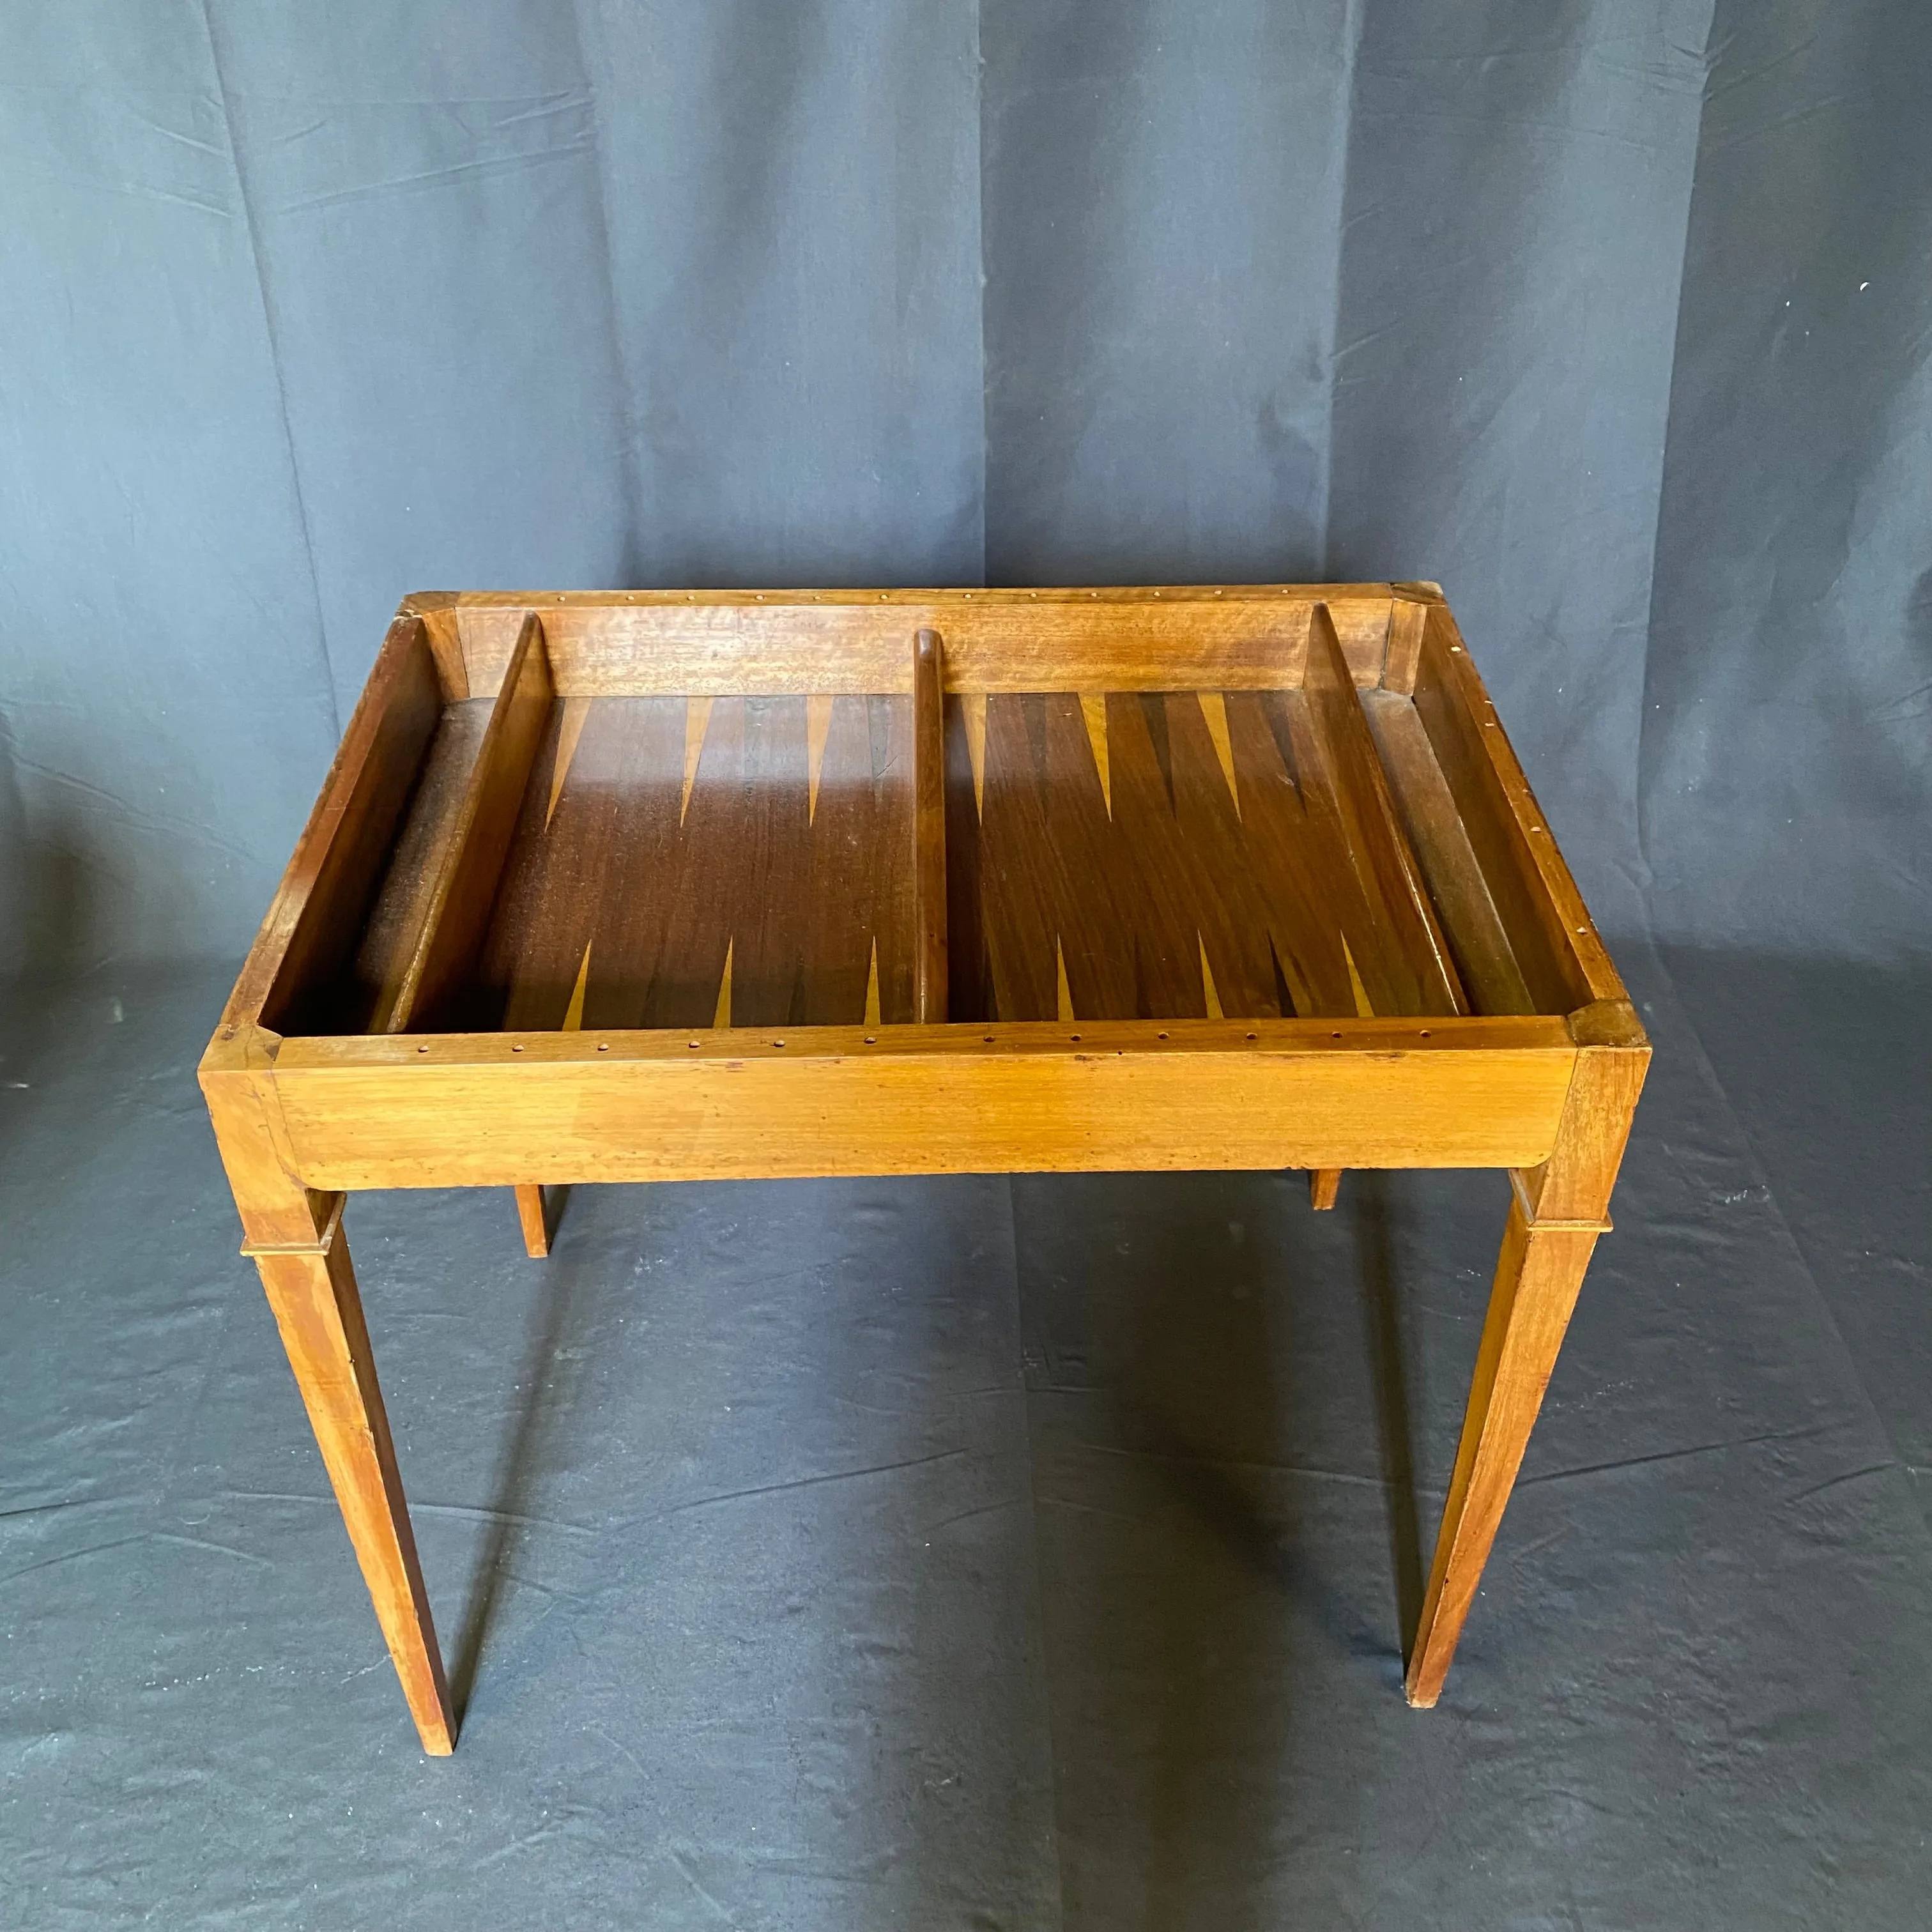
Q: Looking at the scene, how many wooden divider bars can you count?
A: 3